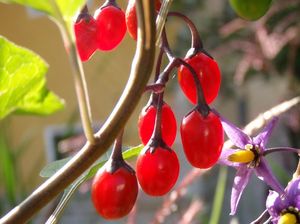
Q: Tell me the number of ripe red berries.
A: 8